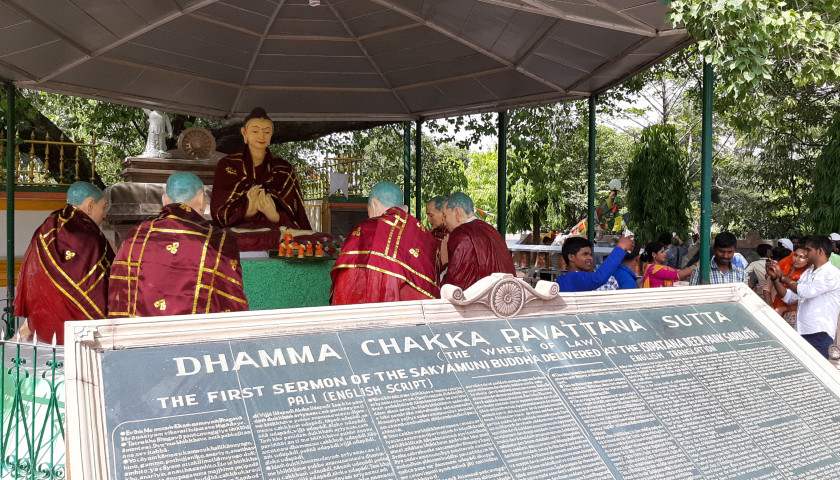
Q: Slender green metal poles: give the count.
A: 6